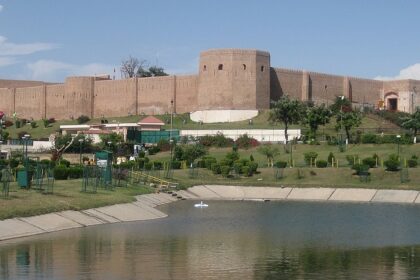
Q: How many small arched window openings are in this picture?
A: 4